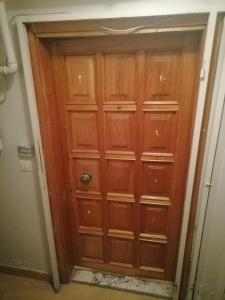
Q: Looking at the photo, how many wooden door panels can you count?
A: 15